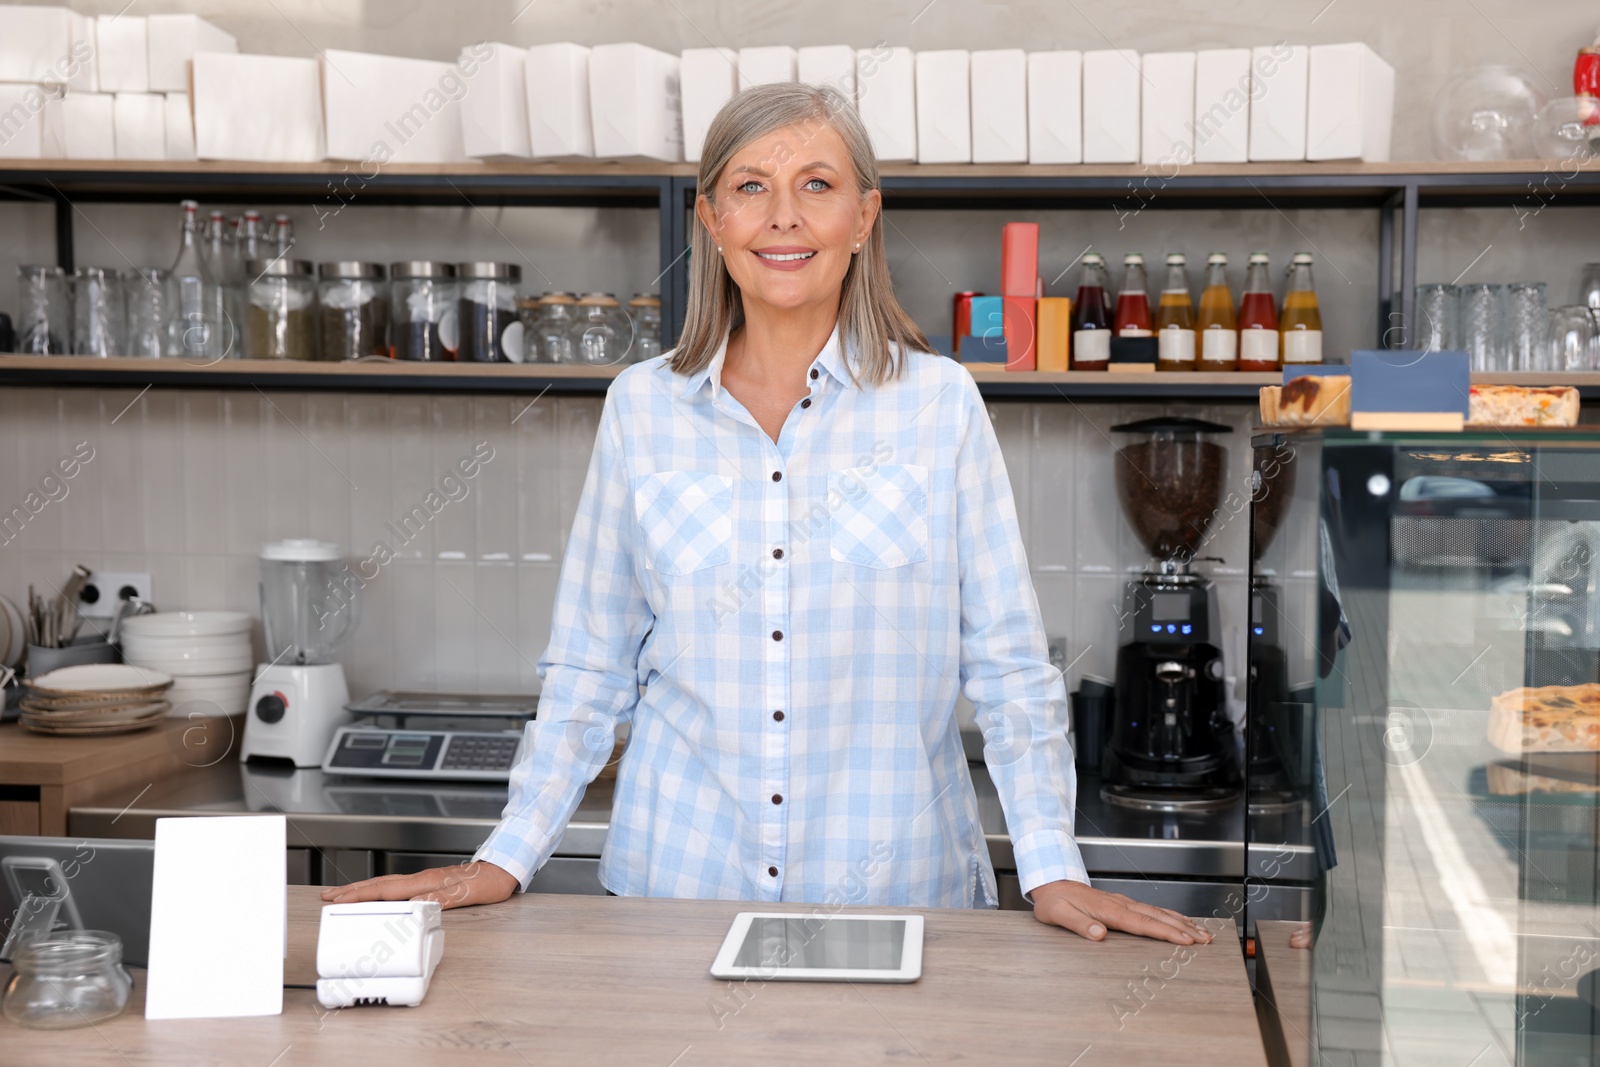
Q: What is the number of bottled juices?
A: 6